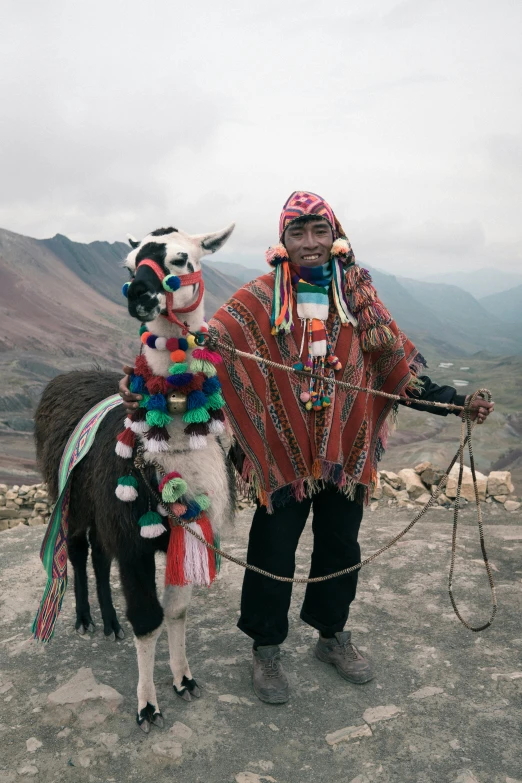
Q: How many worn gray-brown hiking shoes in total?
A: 2